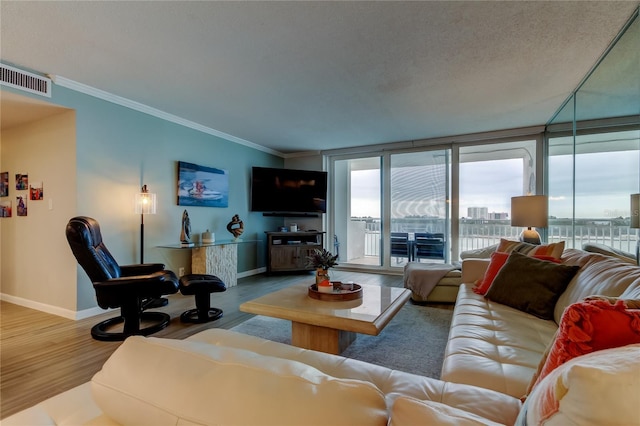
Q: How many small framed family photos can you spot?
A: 5